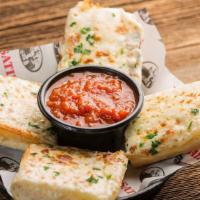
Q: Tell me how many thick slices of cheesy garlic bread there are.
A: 4